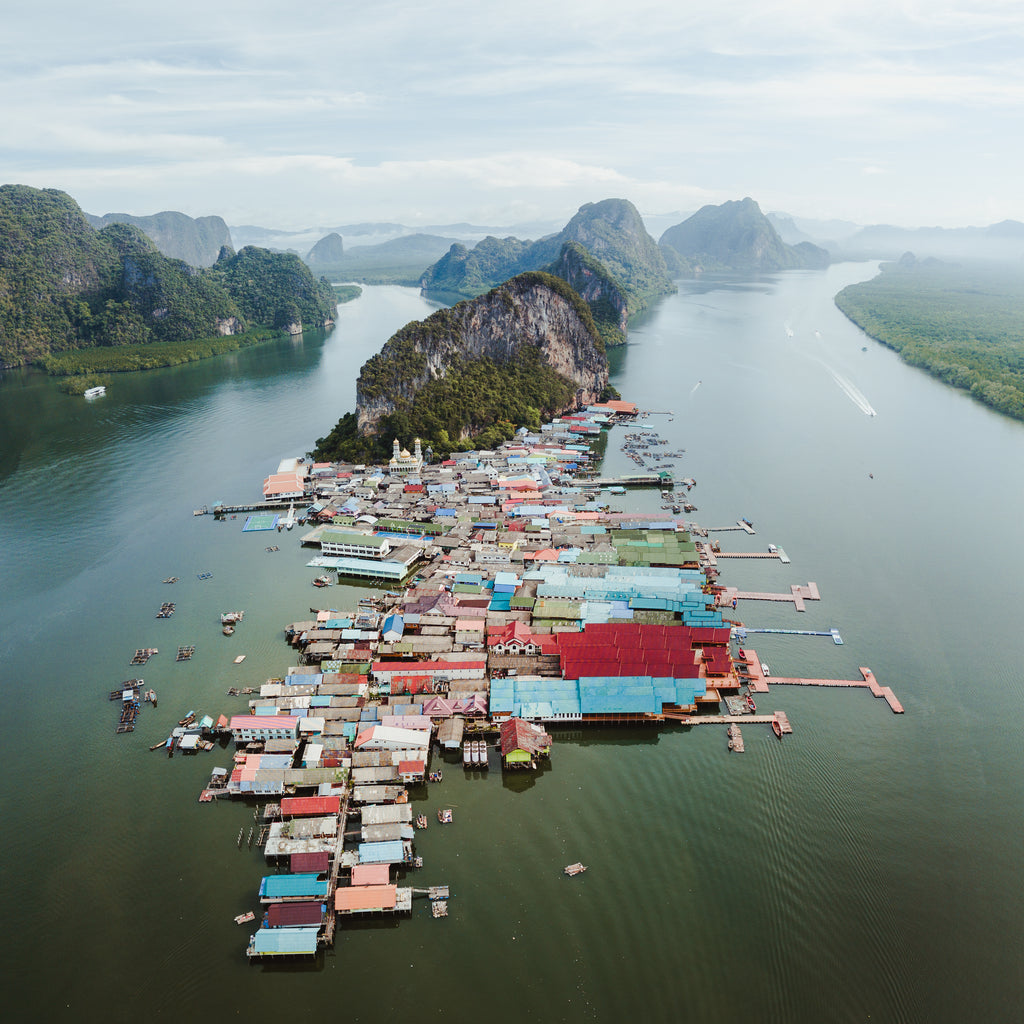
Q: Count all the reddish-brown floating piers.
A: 4